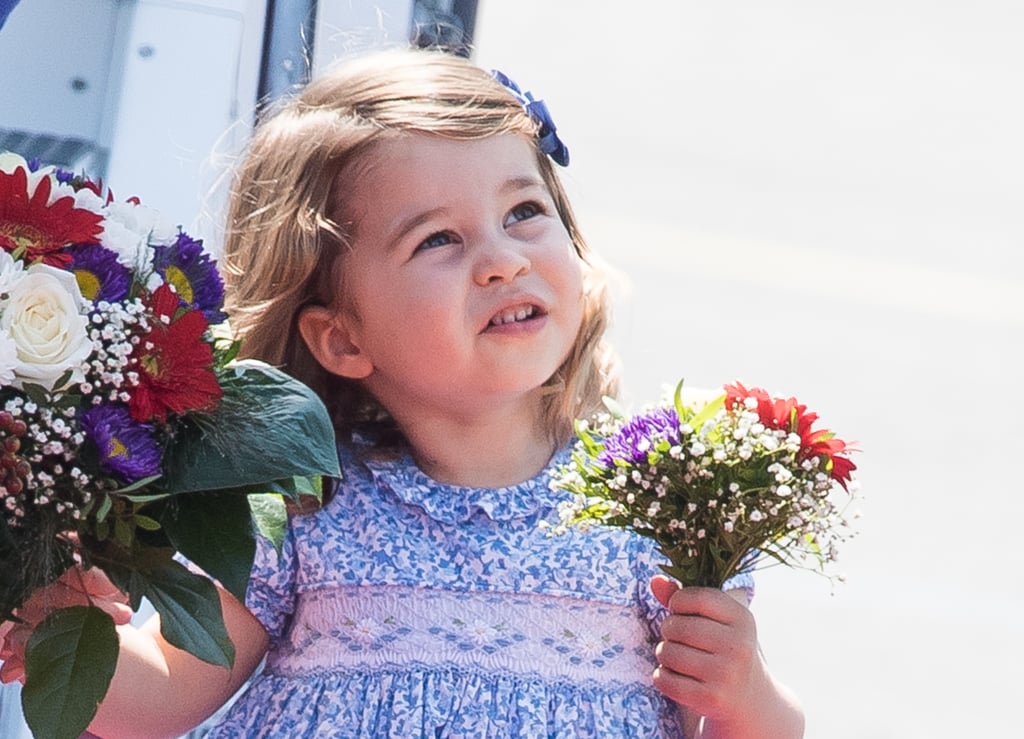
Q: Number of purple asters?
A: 4